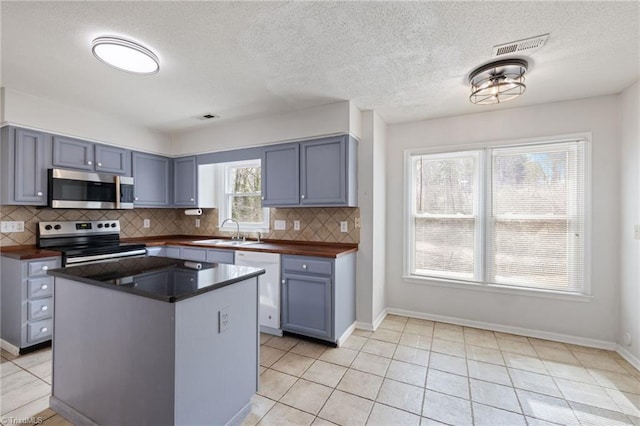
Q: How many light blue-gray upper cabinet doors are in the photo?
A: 7